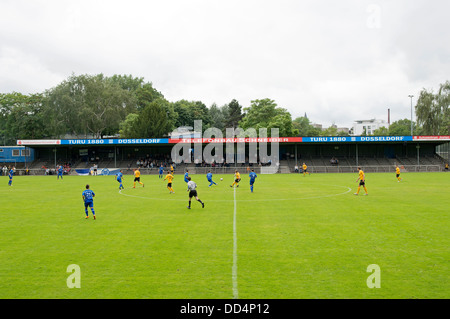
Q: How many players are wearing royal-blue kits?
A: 8